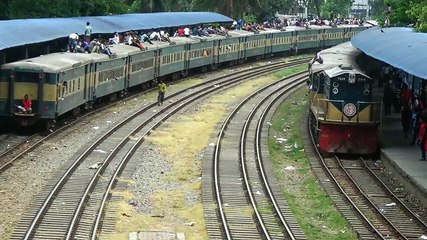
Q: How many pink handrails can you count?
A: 0